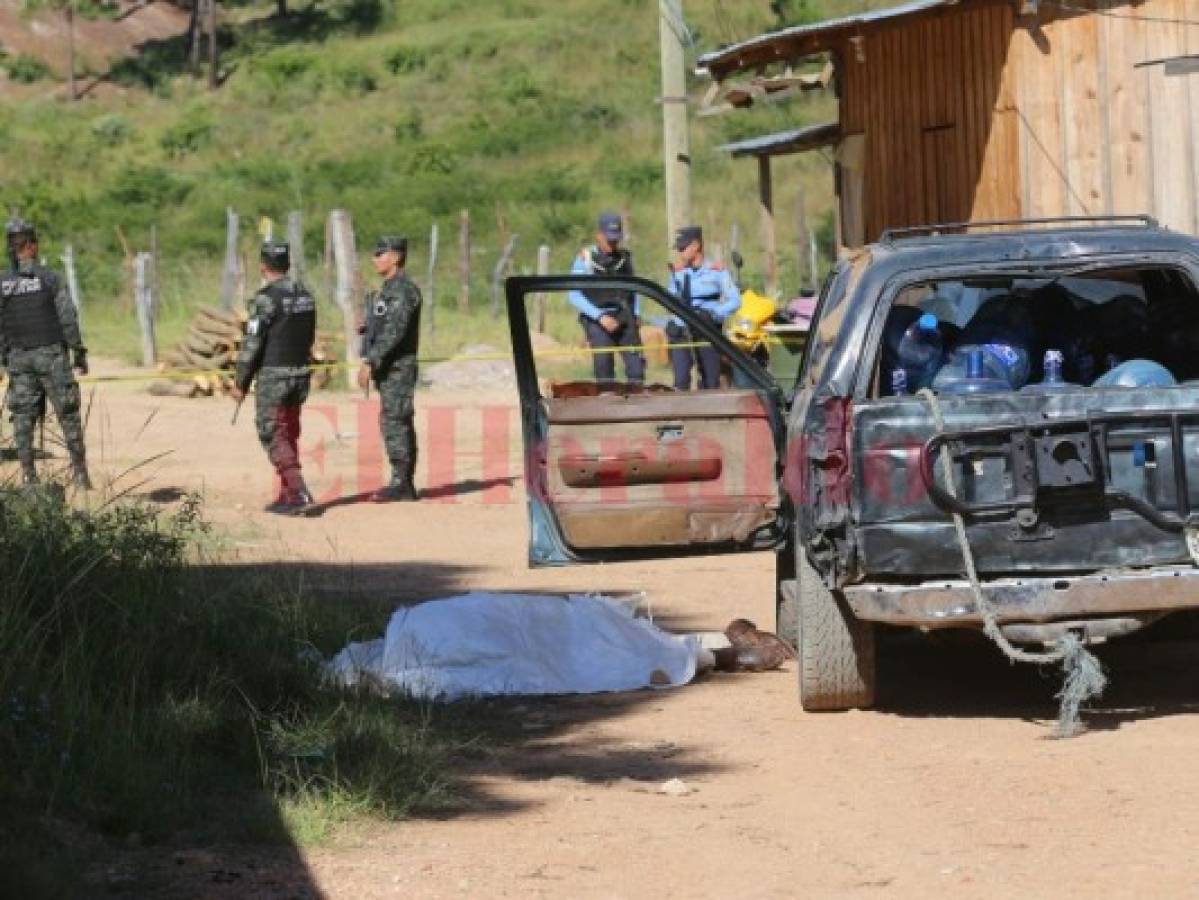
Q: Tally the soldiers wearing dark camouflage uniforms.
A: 3